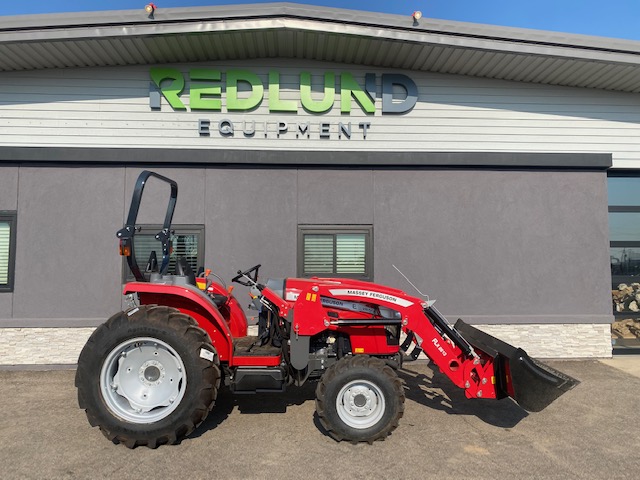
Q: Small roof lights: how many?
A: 2